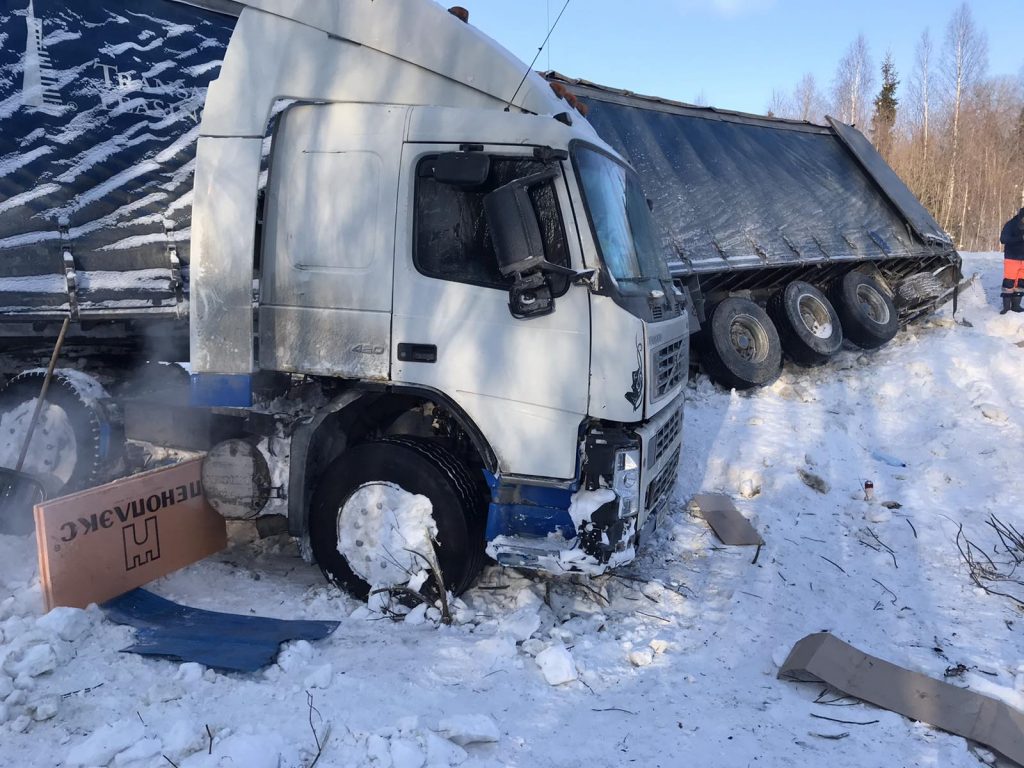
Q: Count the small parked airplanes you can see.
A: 0